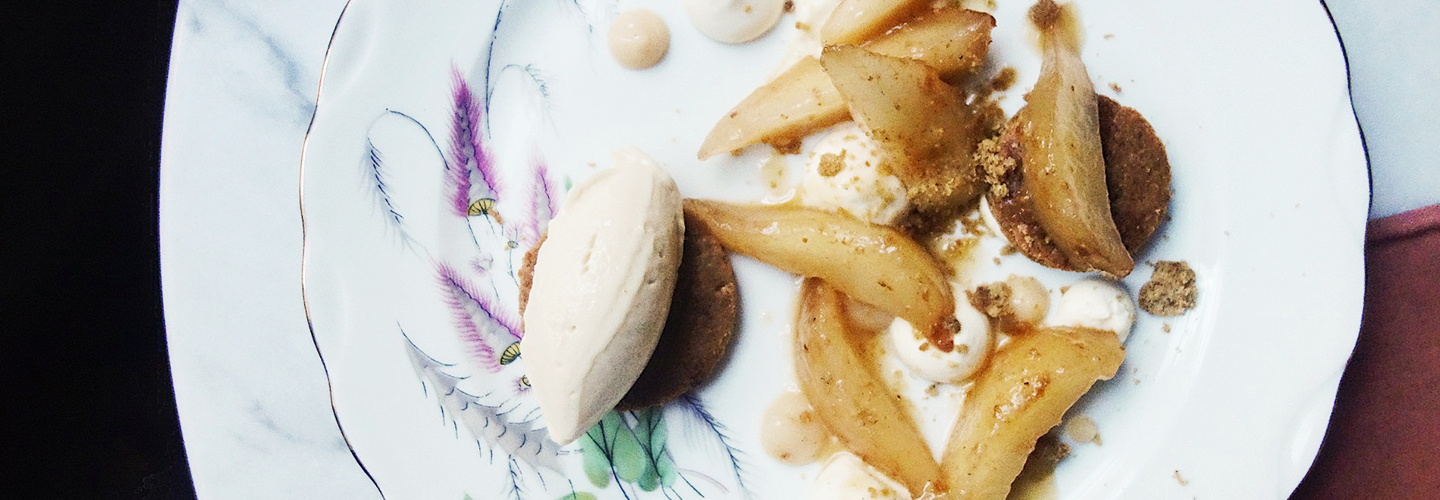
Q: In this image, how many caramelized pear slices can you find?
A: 8